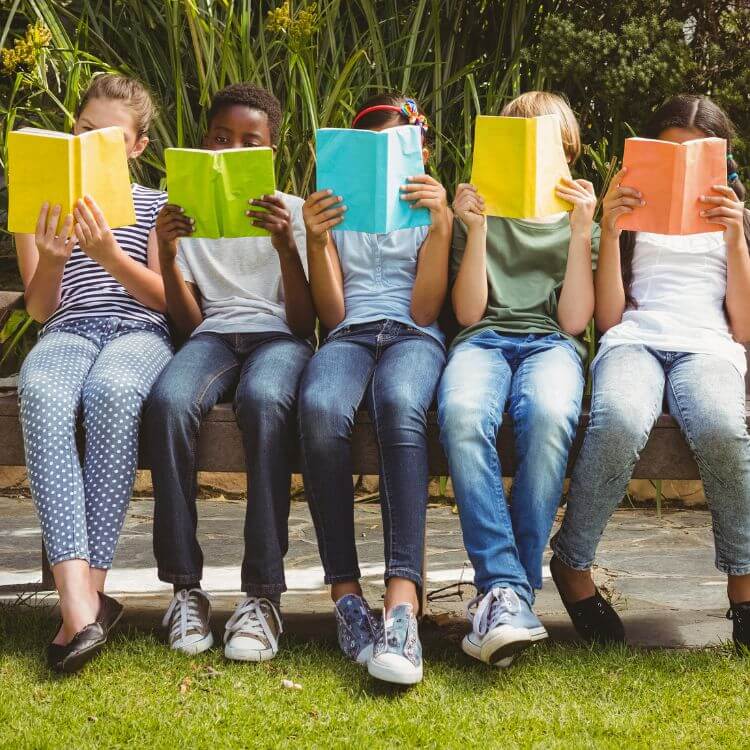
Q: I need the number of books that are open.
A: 5